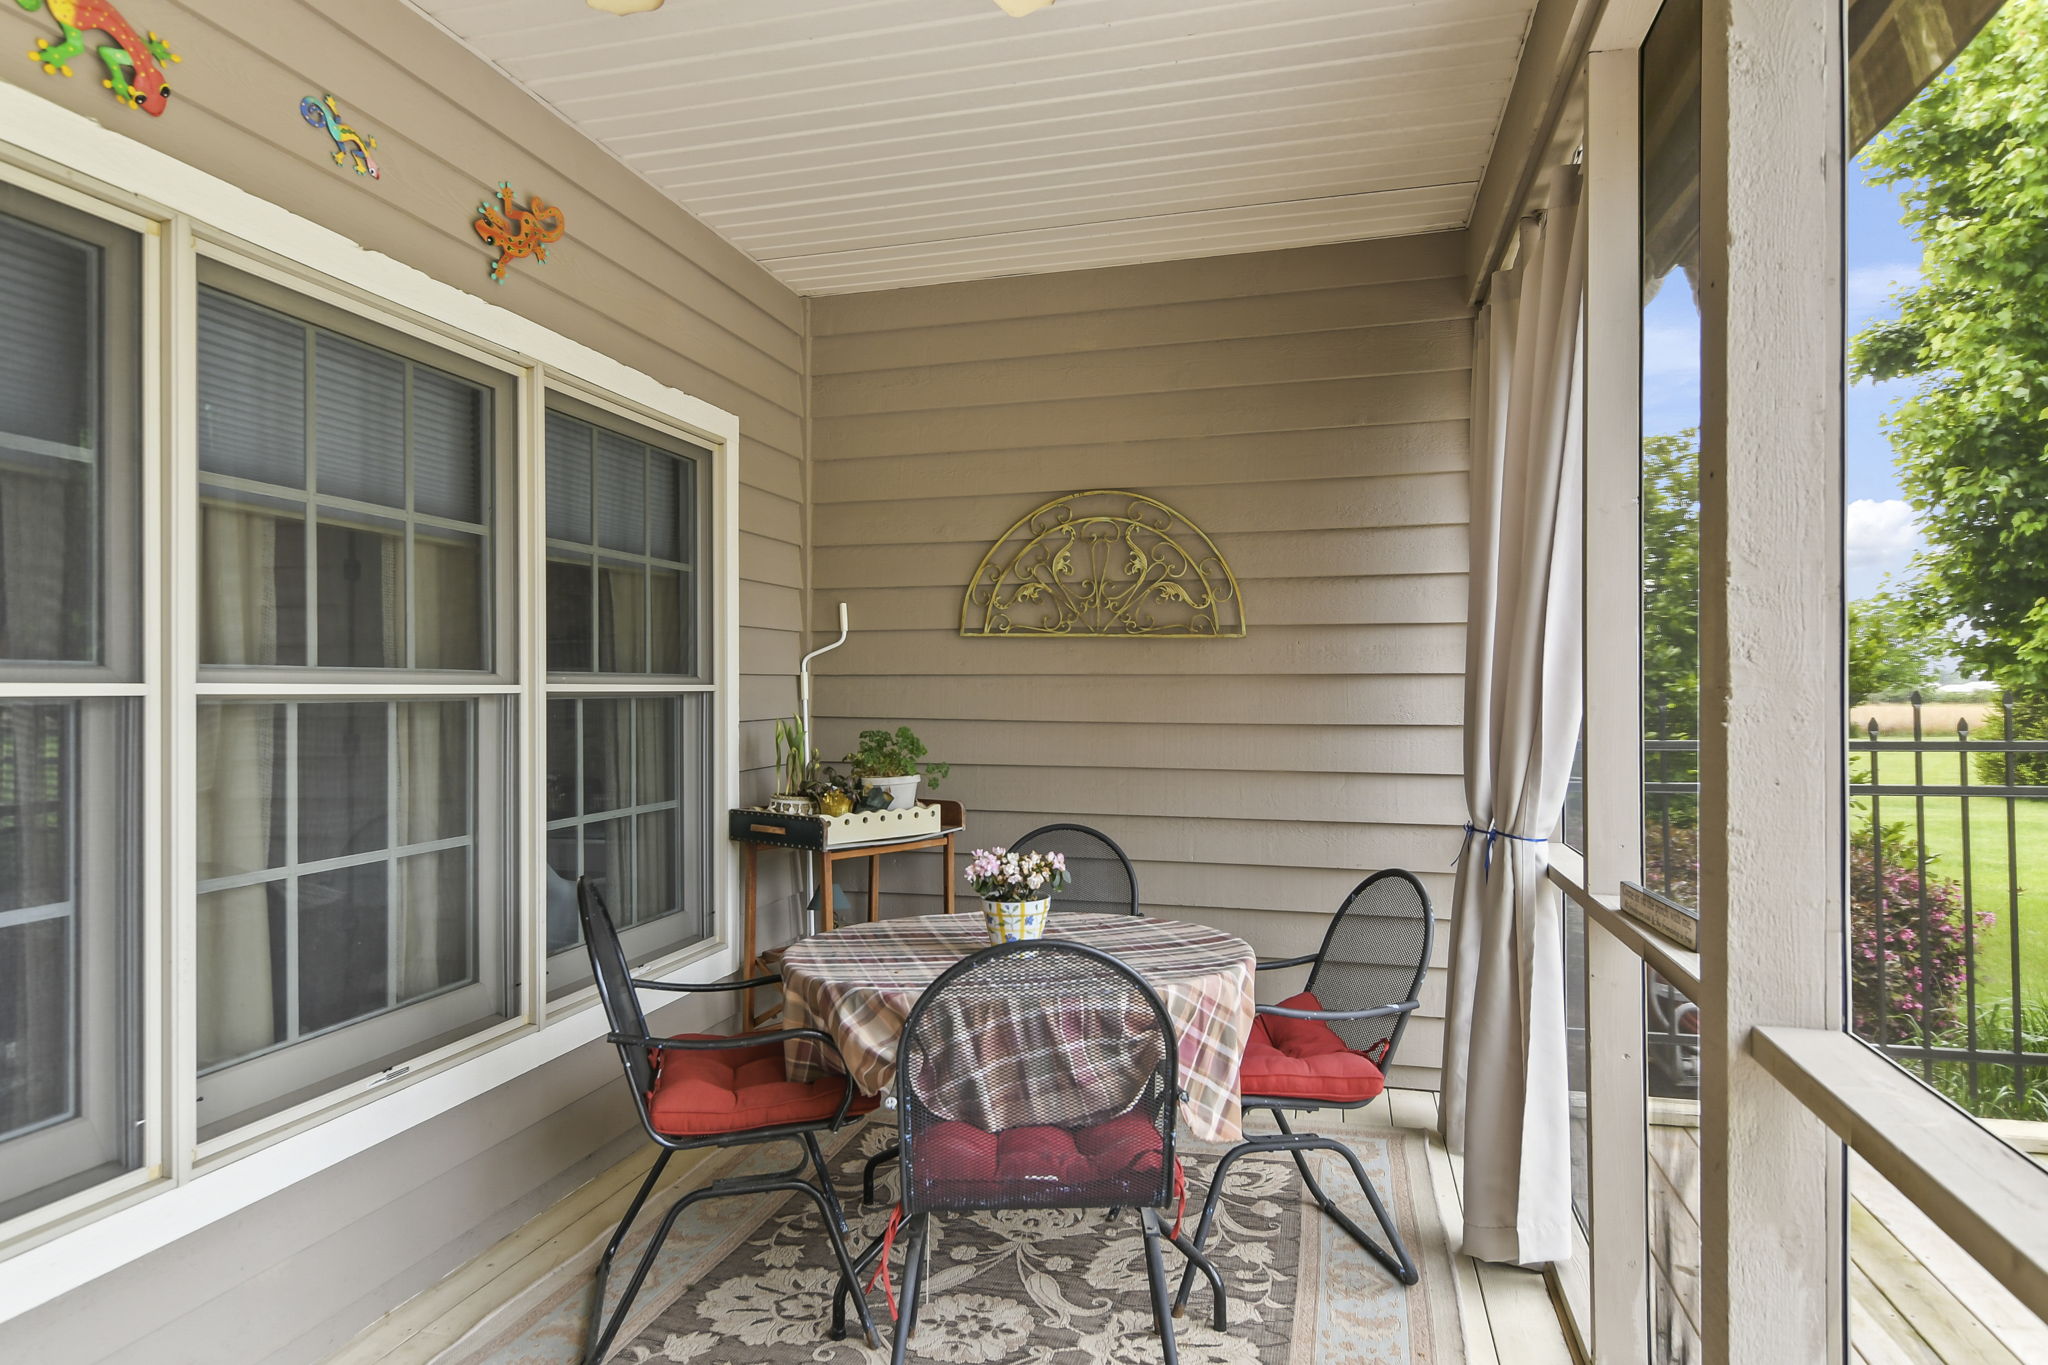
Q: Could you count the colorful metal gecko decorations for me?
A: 3